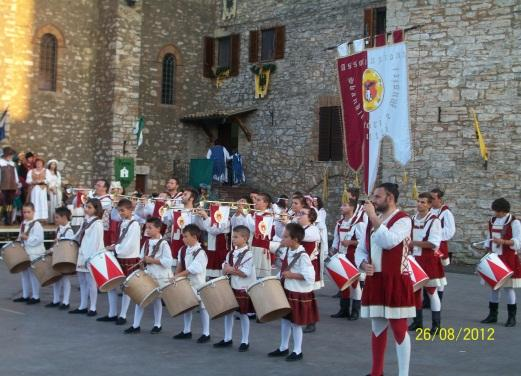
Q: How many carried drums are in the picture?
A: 11